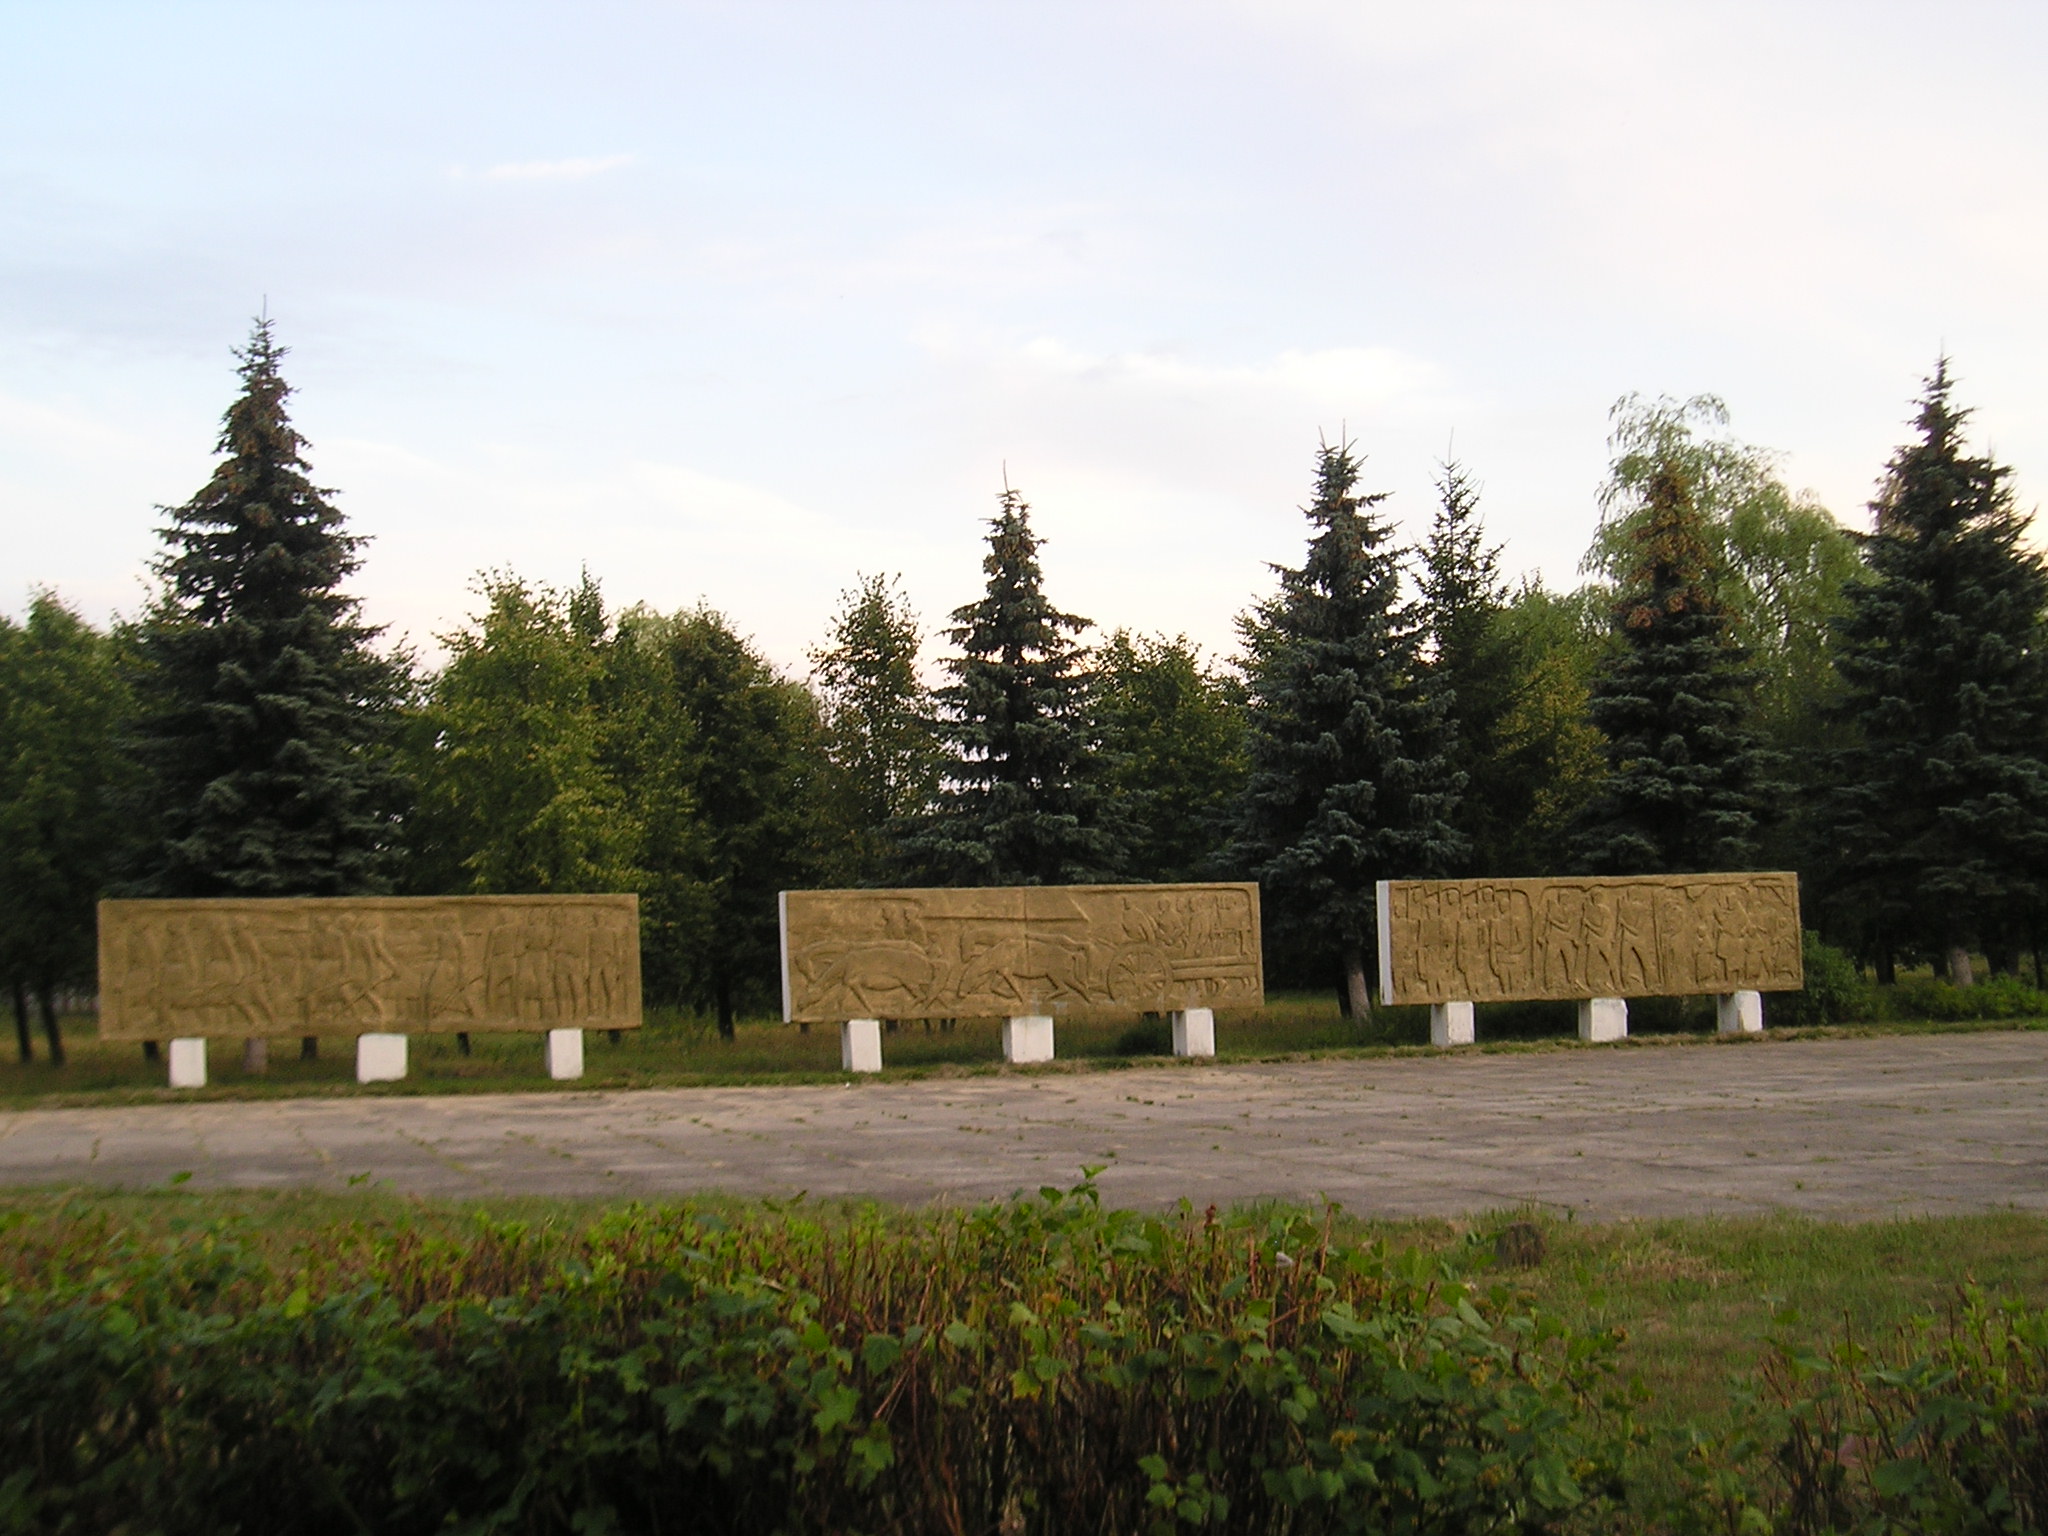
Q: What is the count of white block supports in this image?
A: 9